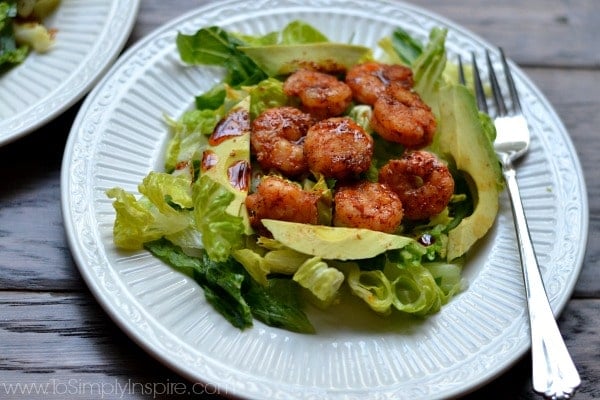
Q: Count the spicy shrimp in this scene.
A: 8